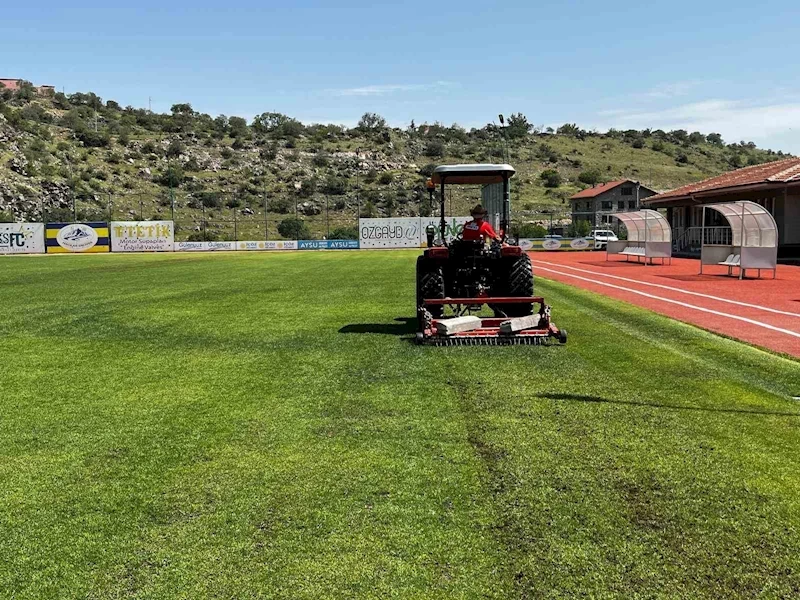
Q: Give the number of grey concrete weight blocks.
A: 2